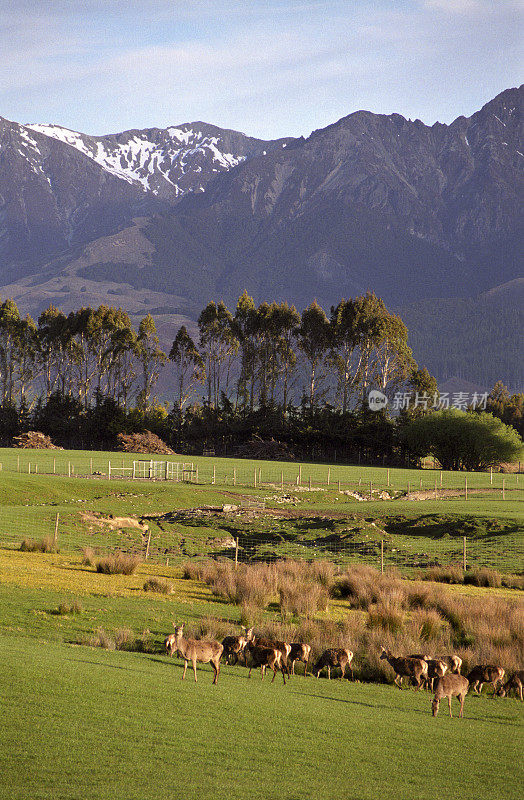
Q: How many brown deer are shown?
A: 14